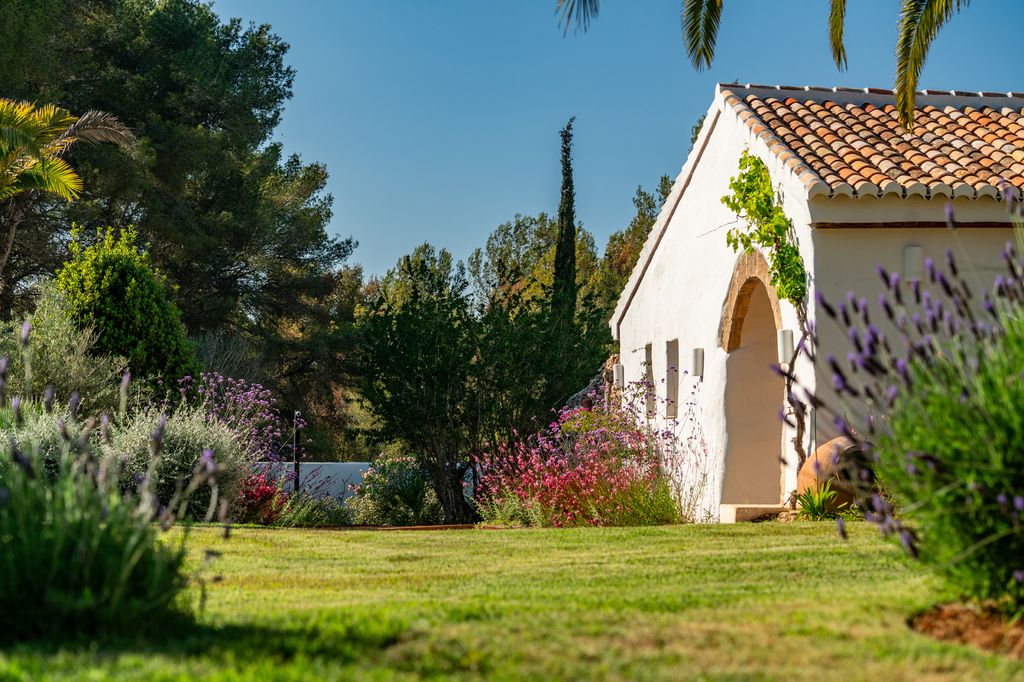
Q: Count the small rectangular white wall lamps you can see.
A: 4